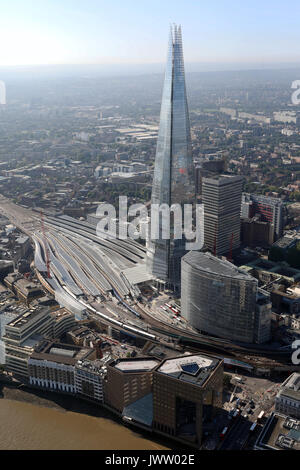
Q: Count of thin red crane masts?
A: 3